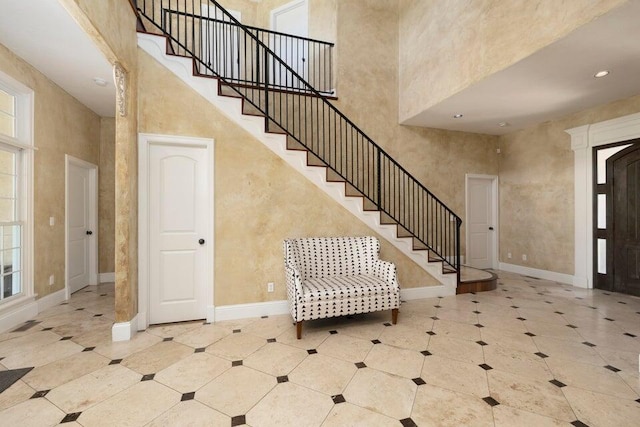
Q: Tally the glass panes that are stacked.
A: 3